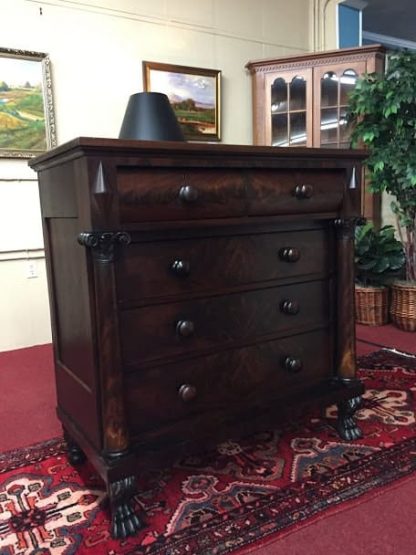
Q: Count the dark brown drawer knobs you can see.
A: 8